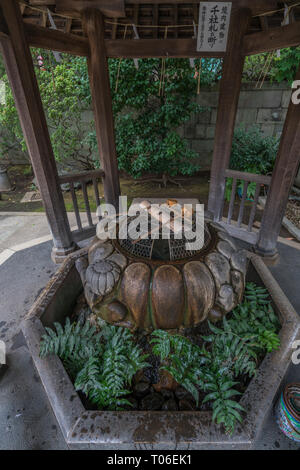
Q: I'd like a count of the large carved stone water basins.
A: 1